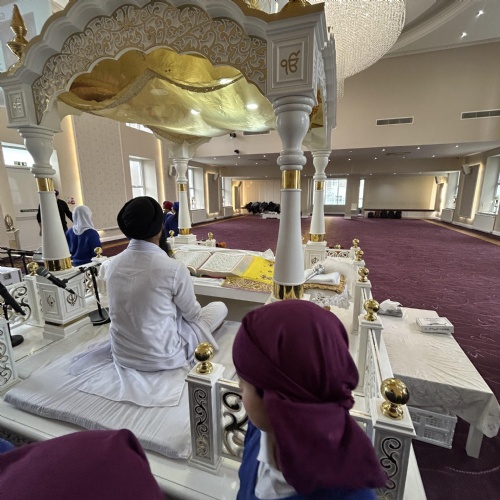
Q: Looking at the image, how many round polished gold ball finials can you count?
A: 10